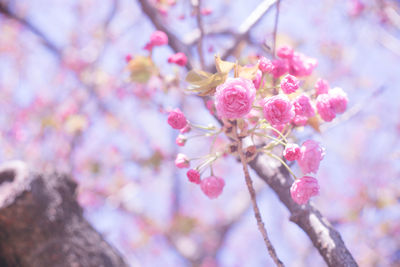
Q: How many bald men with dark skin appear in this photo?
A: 0